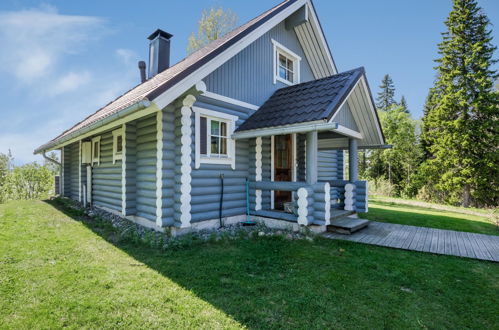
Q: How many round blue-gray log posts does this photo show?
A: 2